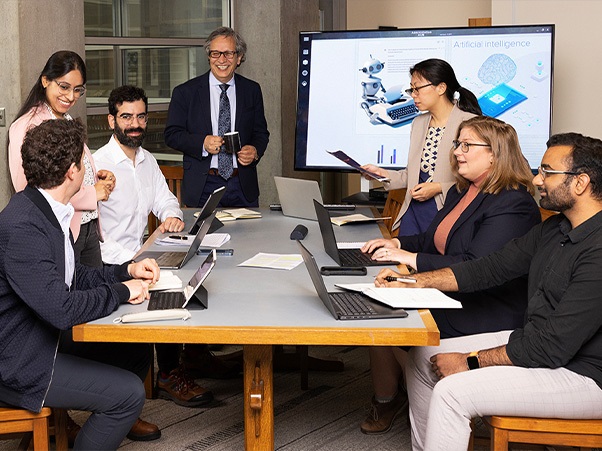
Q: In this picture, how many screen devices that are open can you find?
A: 7